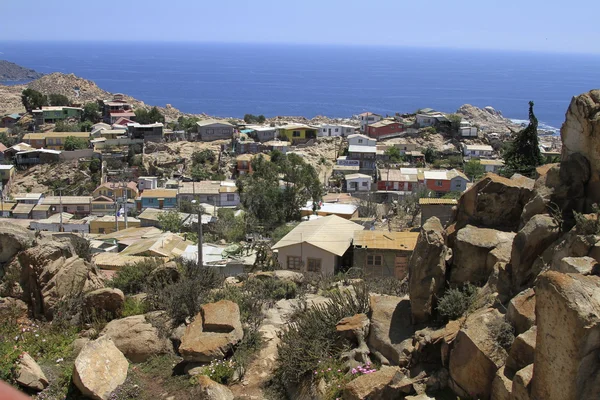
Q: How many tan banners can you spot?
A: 0